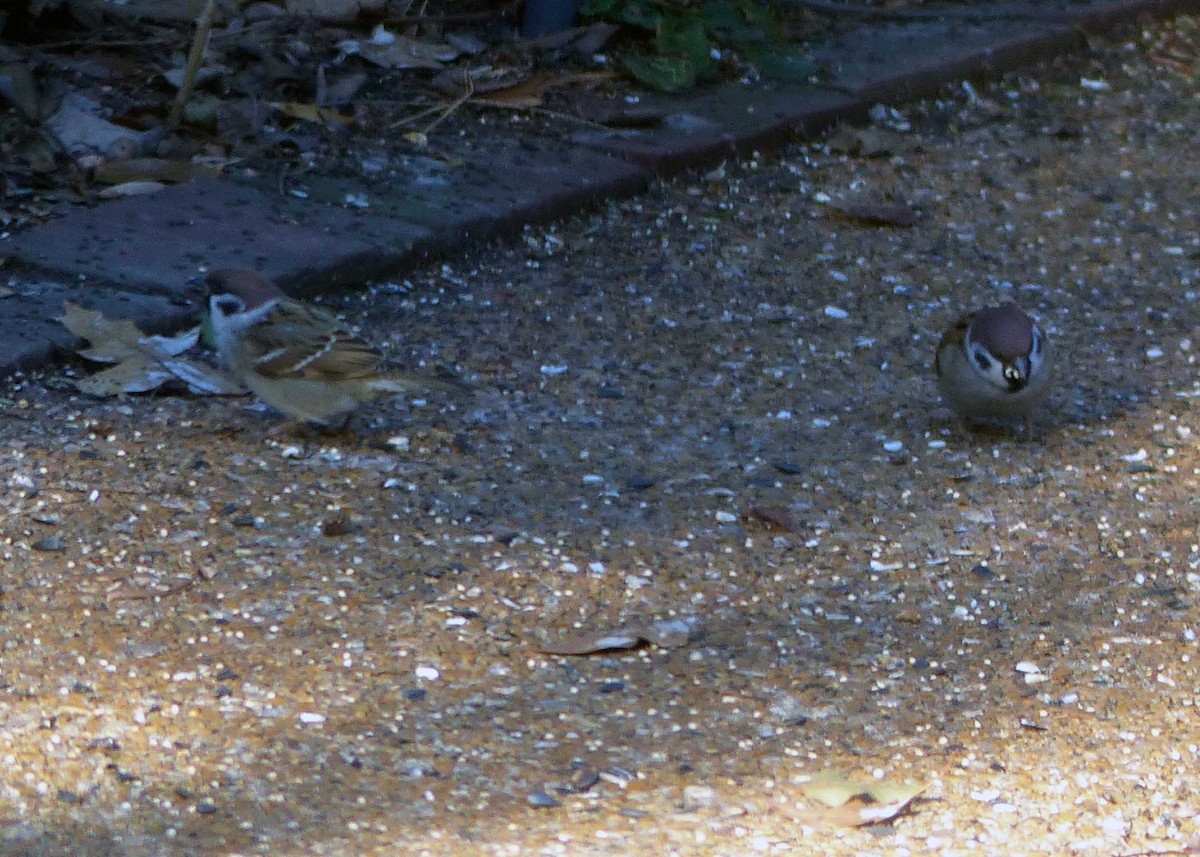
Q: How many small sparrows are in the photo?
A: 2